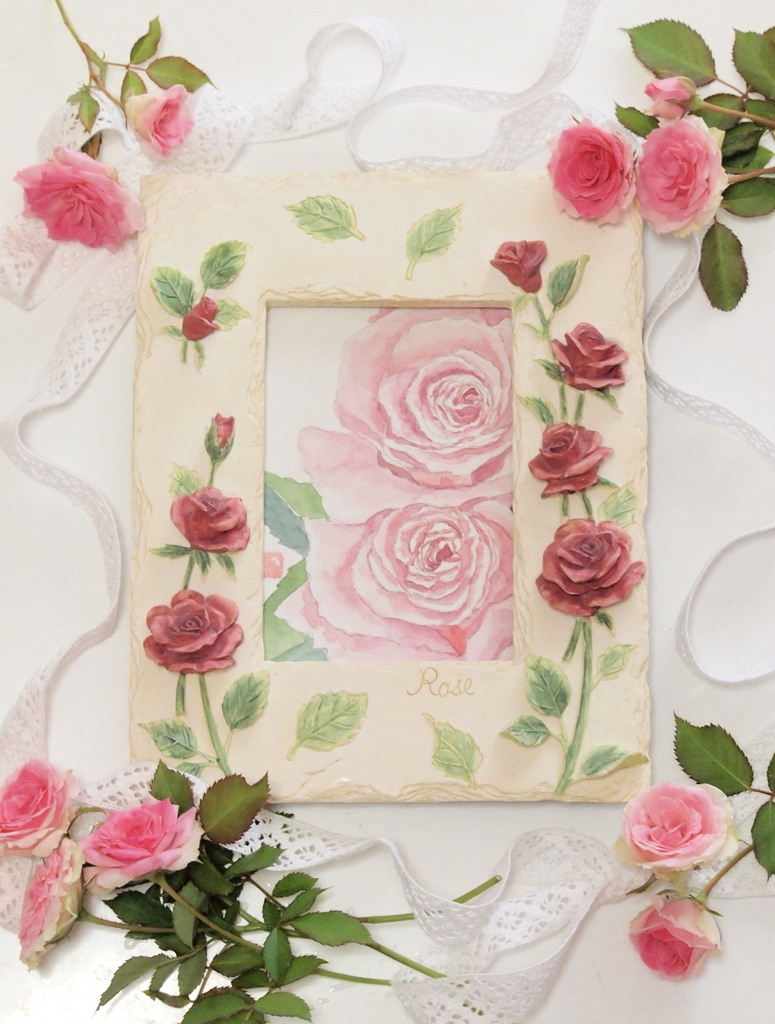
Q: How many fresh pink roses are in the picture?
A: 10